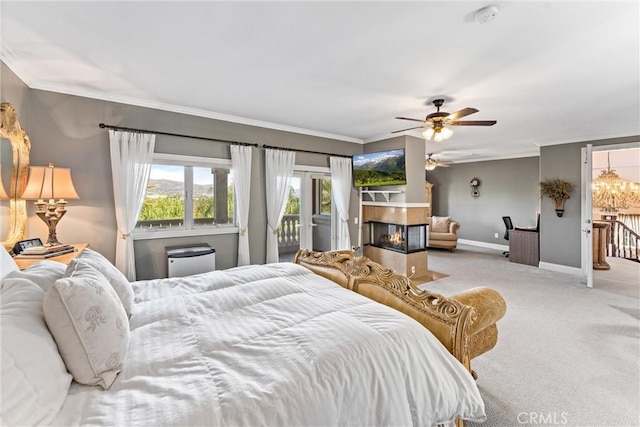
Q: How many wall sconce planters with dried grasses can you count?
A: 1